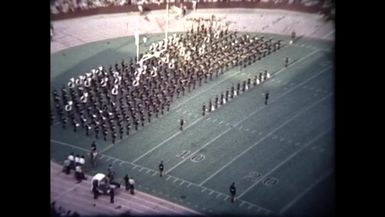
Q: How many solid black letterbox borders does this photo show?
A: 2